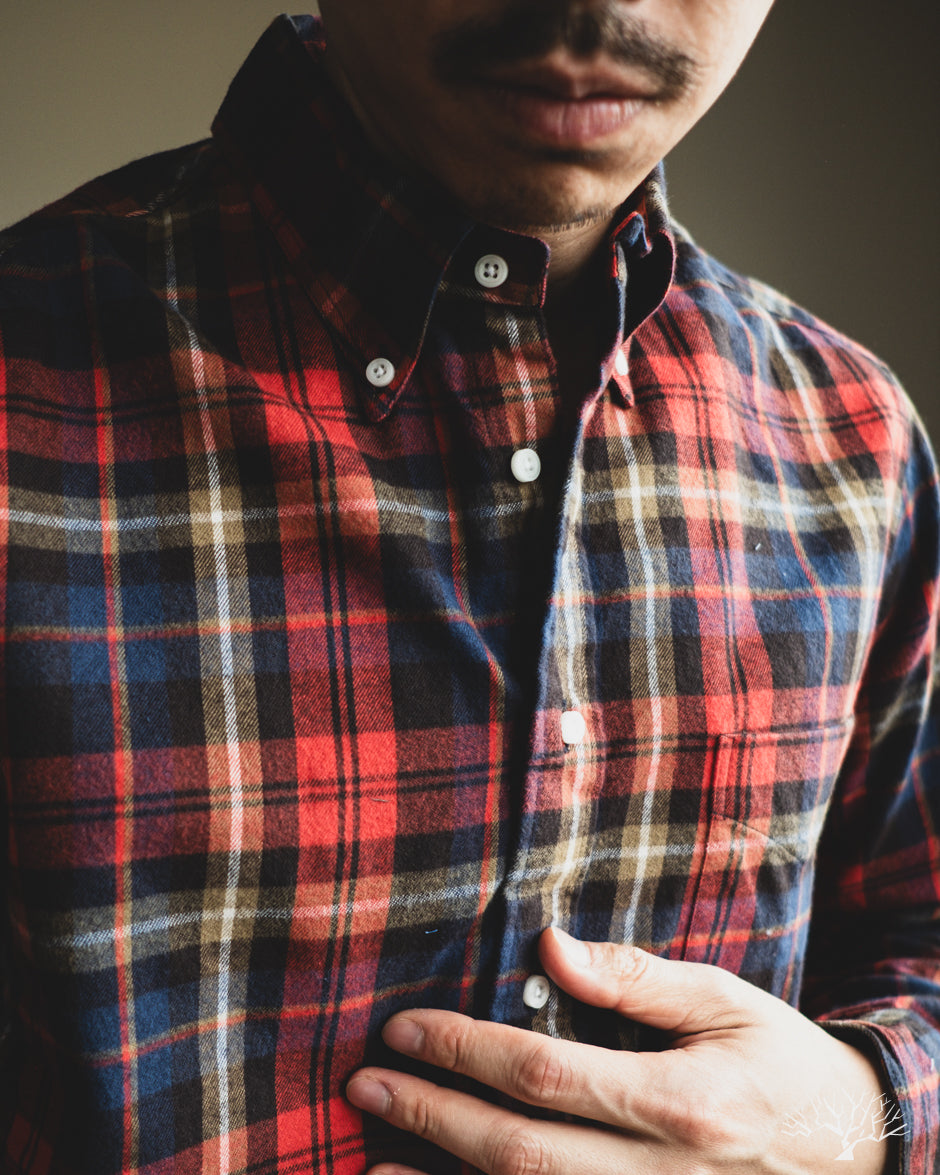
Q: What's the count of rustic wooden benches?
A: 0